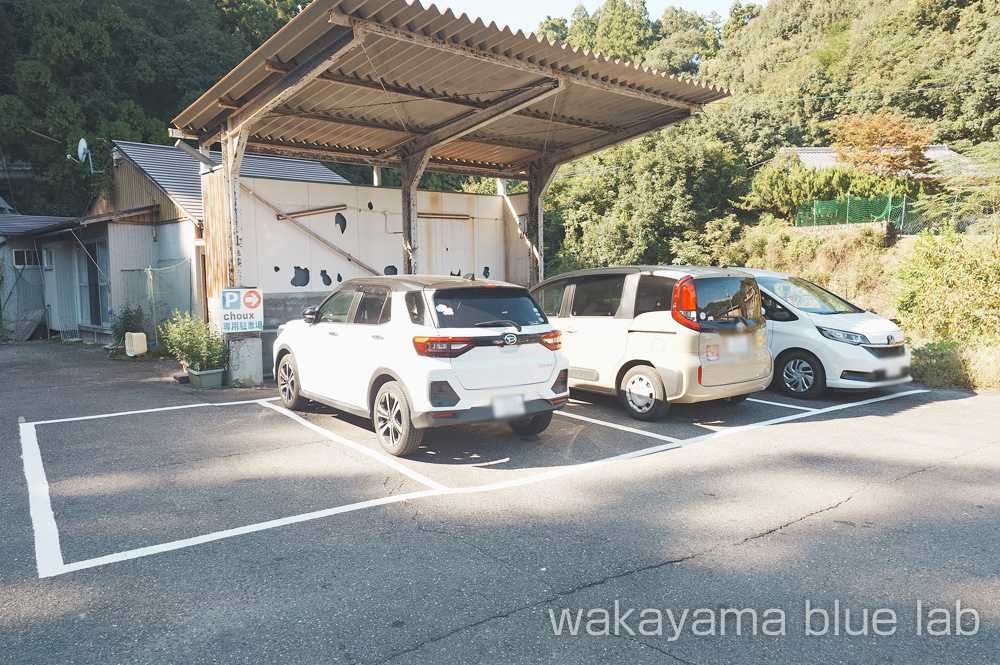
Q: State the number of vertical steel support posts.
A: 3